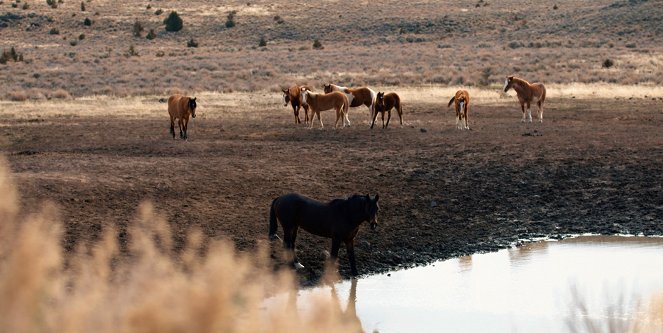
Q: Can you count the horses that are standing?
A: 8